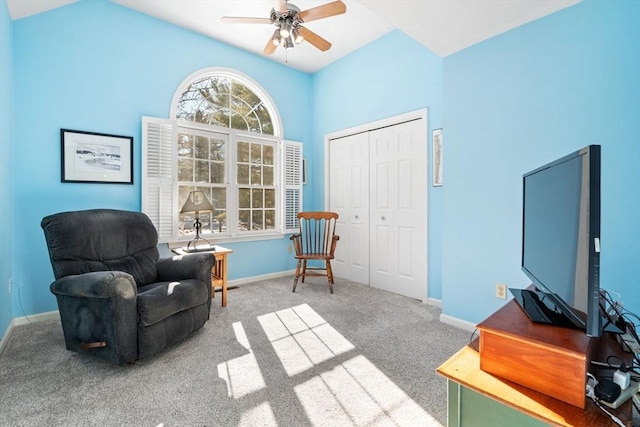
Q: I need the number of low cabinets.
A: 1